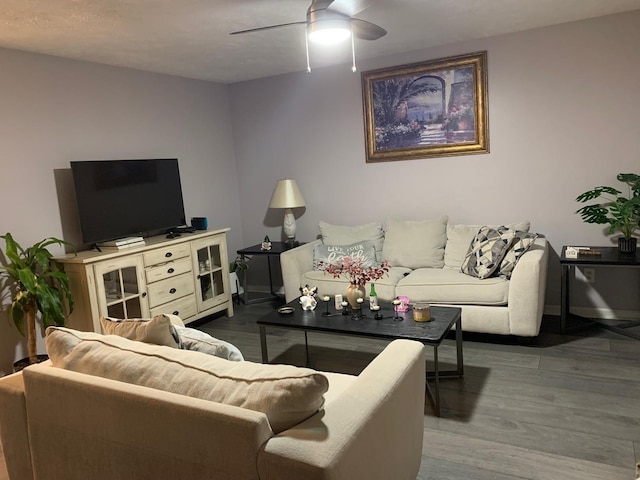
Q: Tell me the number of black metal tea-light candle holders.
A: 5